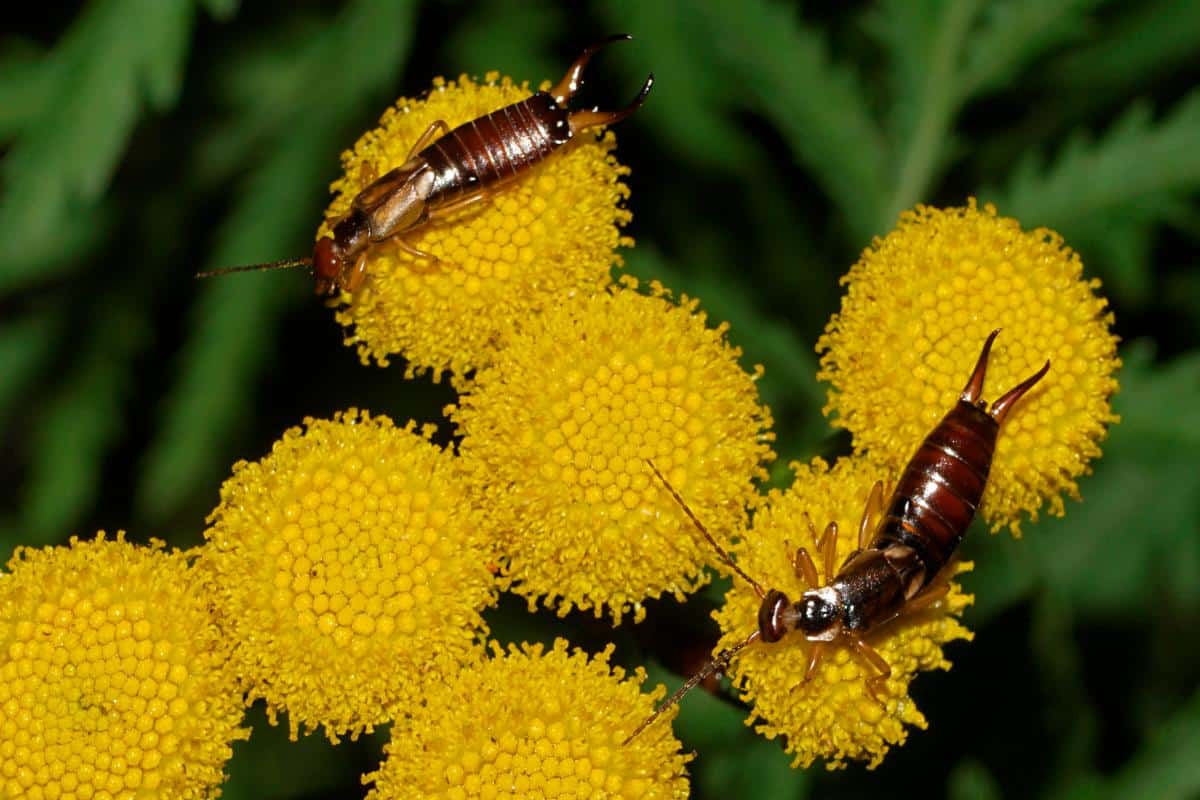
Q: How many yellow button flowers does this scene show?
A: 7